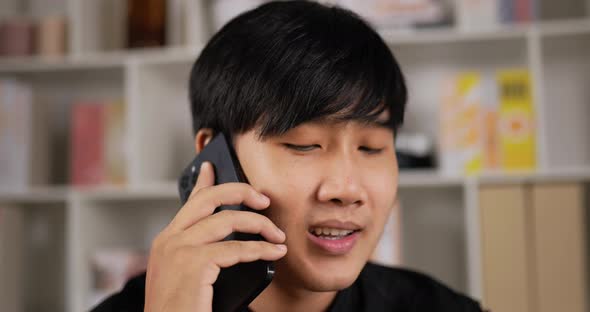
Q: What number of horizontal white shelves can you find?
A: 2